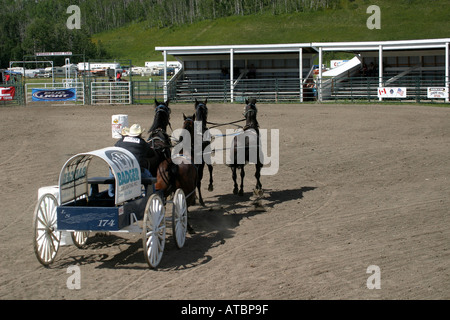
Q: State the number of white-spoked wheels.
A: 4